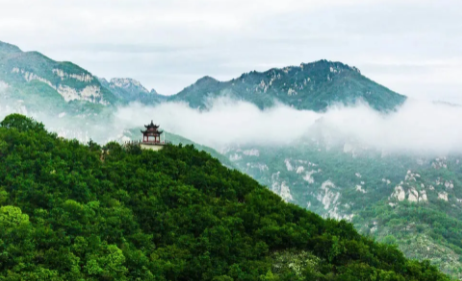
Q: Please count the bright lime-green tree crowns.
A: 1